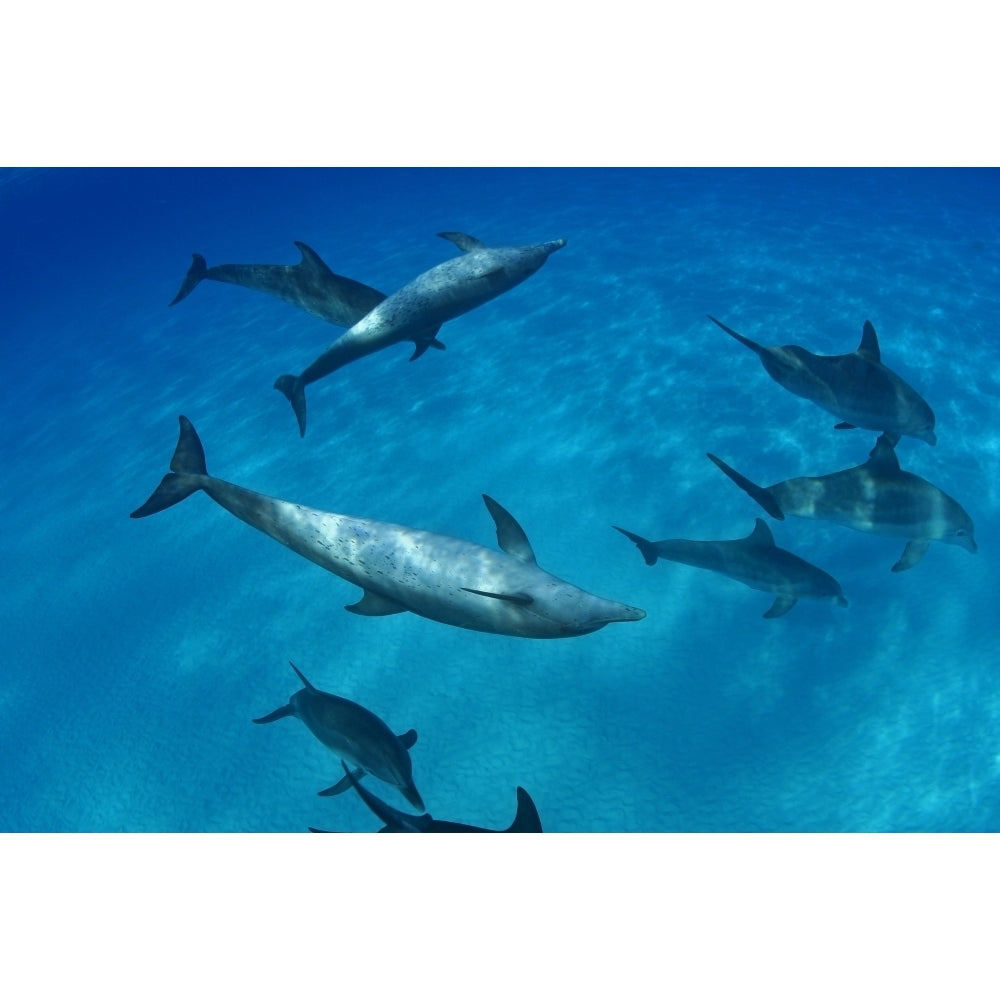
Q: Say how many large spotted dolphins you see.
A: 2